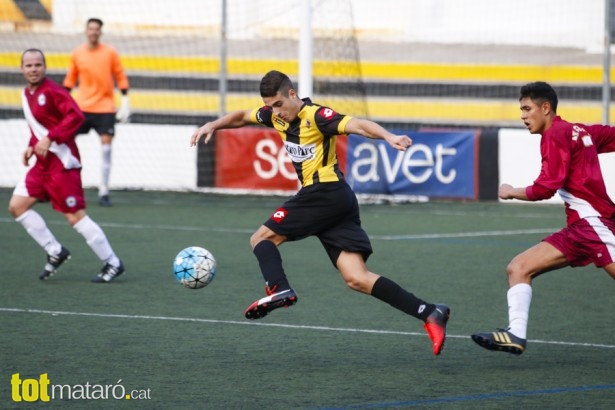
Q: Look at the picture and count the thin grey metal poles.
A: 2